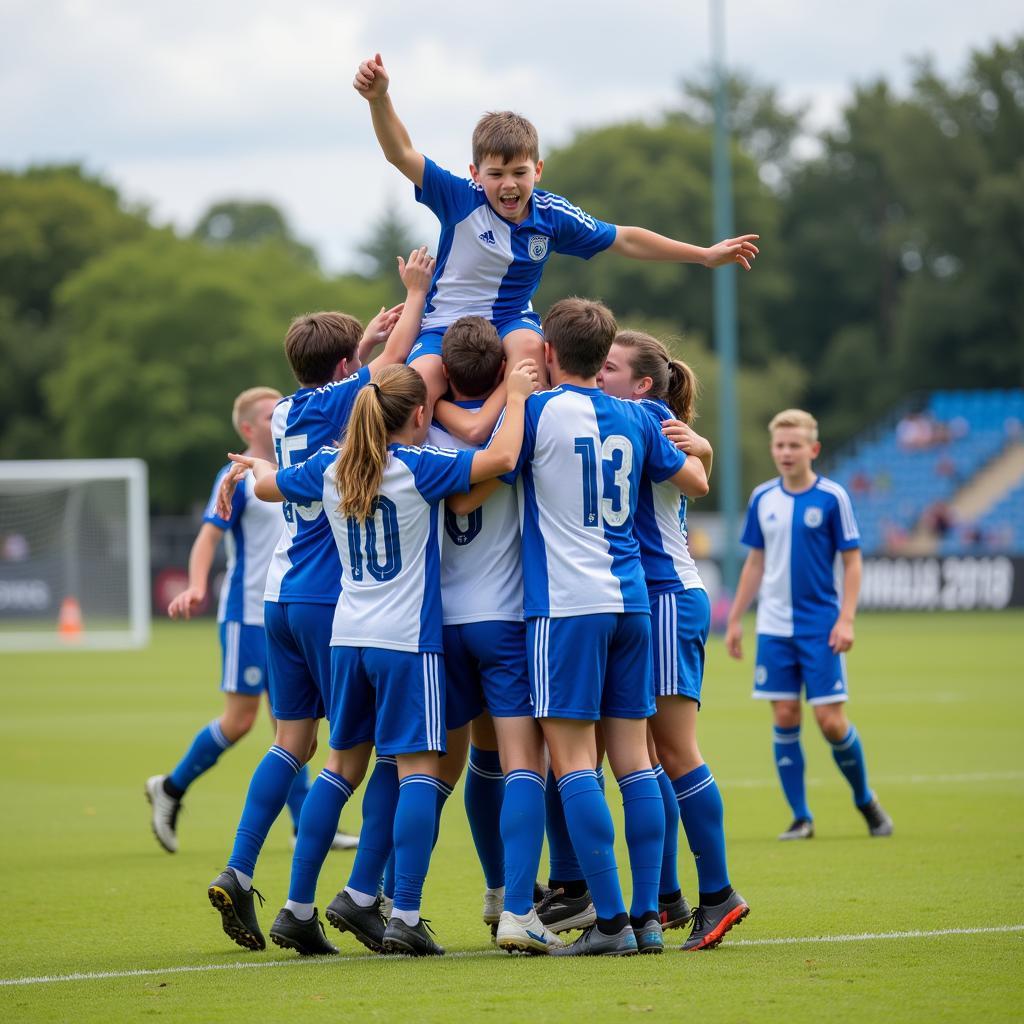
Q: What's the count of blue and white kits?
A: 8